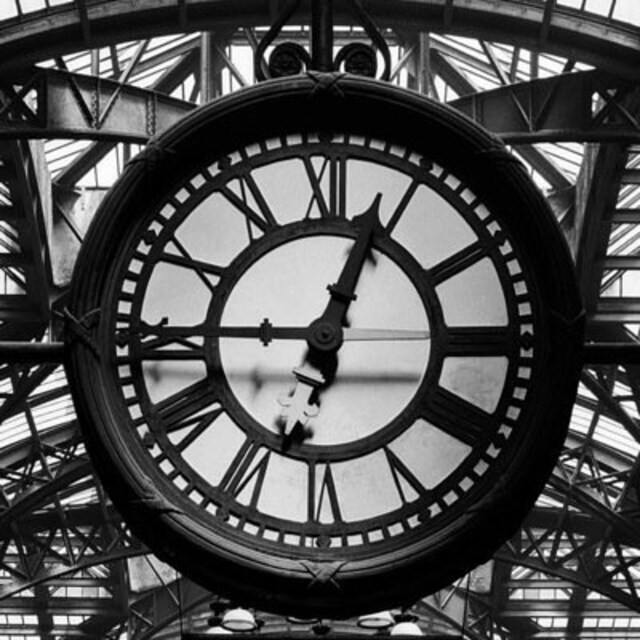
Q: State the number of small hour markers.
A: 12